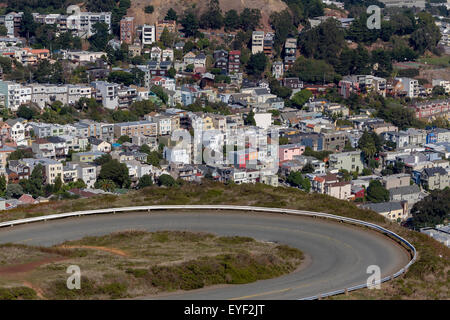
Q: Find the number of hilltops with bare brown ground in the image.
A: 1